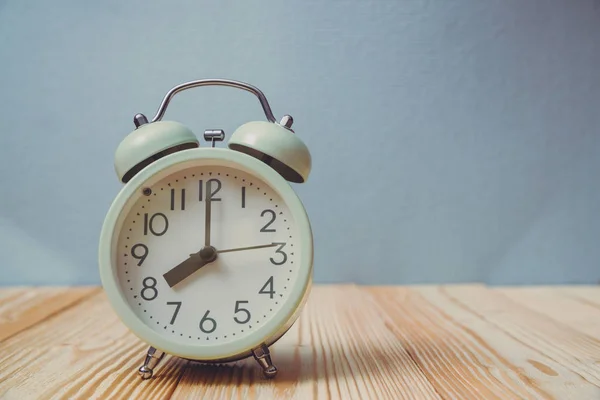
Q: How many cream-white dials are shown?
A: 1